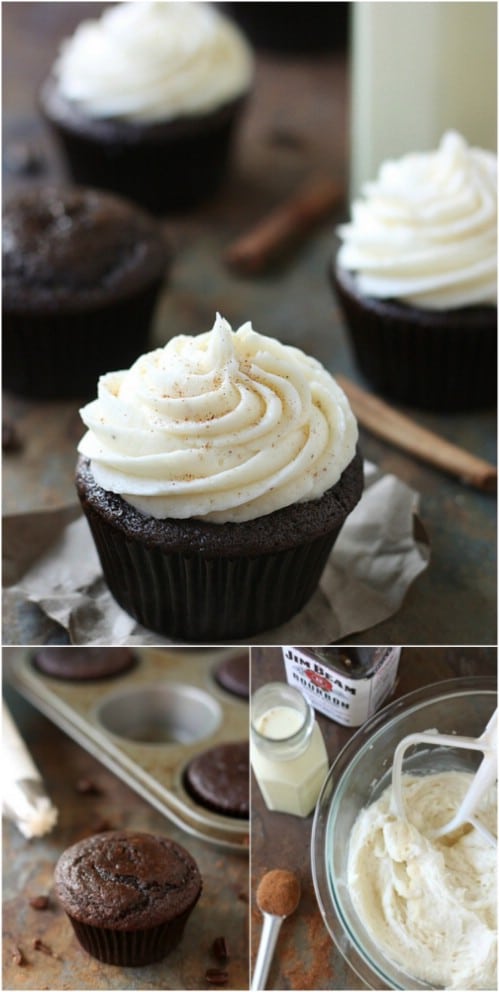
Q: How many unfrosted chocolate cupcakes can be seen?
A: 5